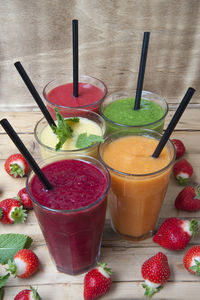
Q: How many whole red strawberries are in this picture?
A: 12